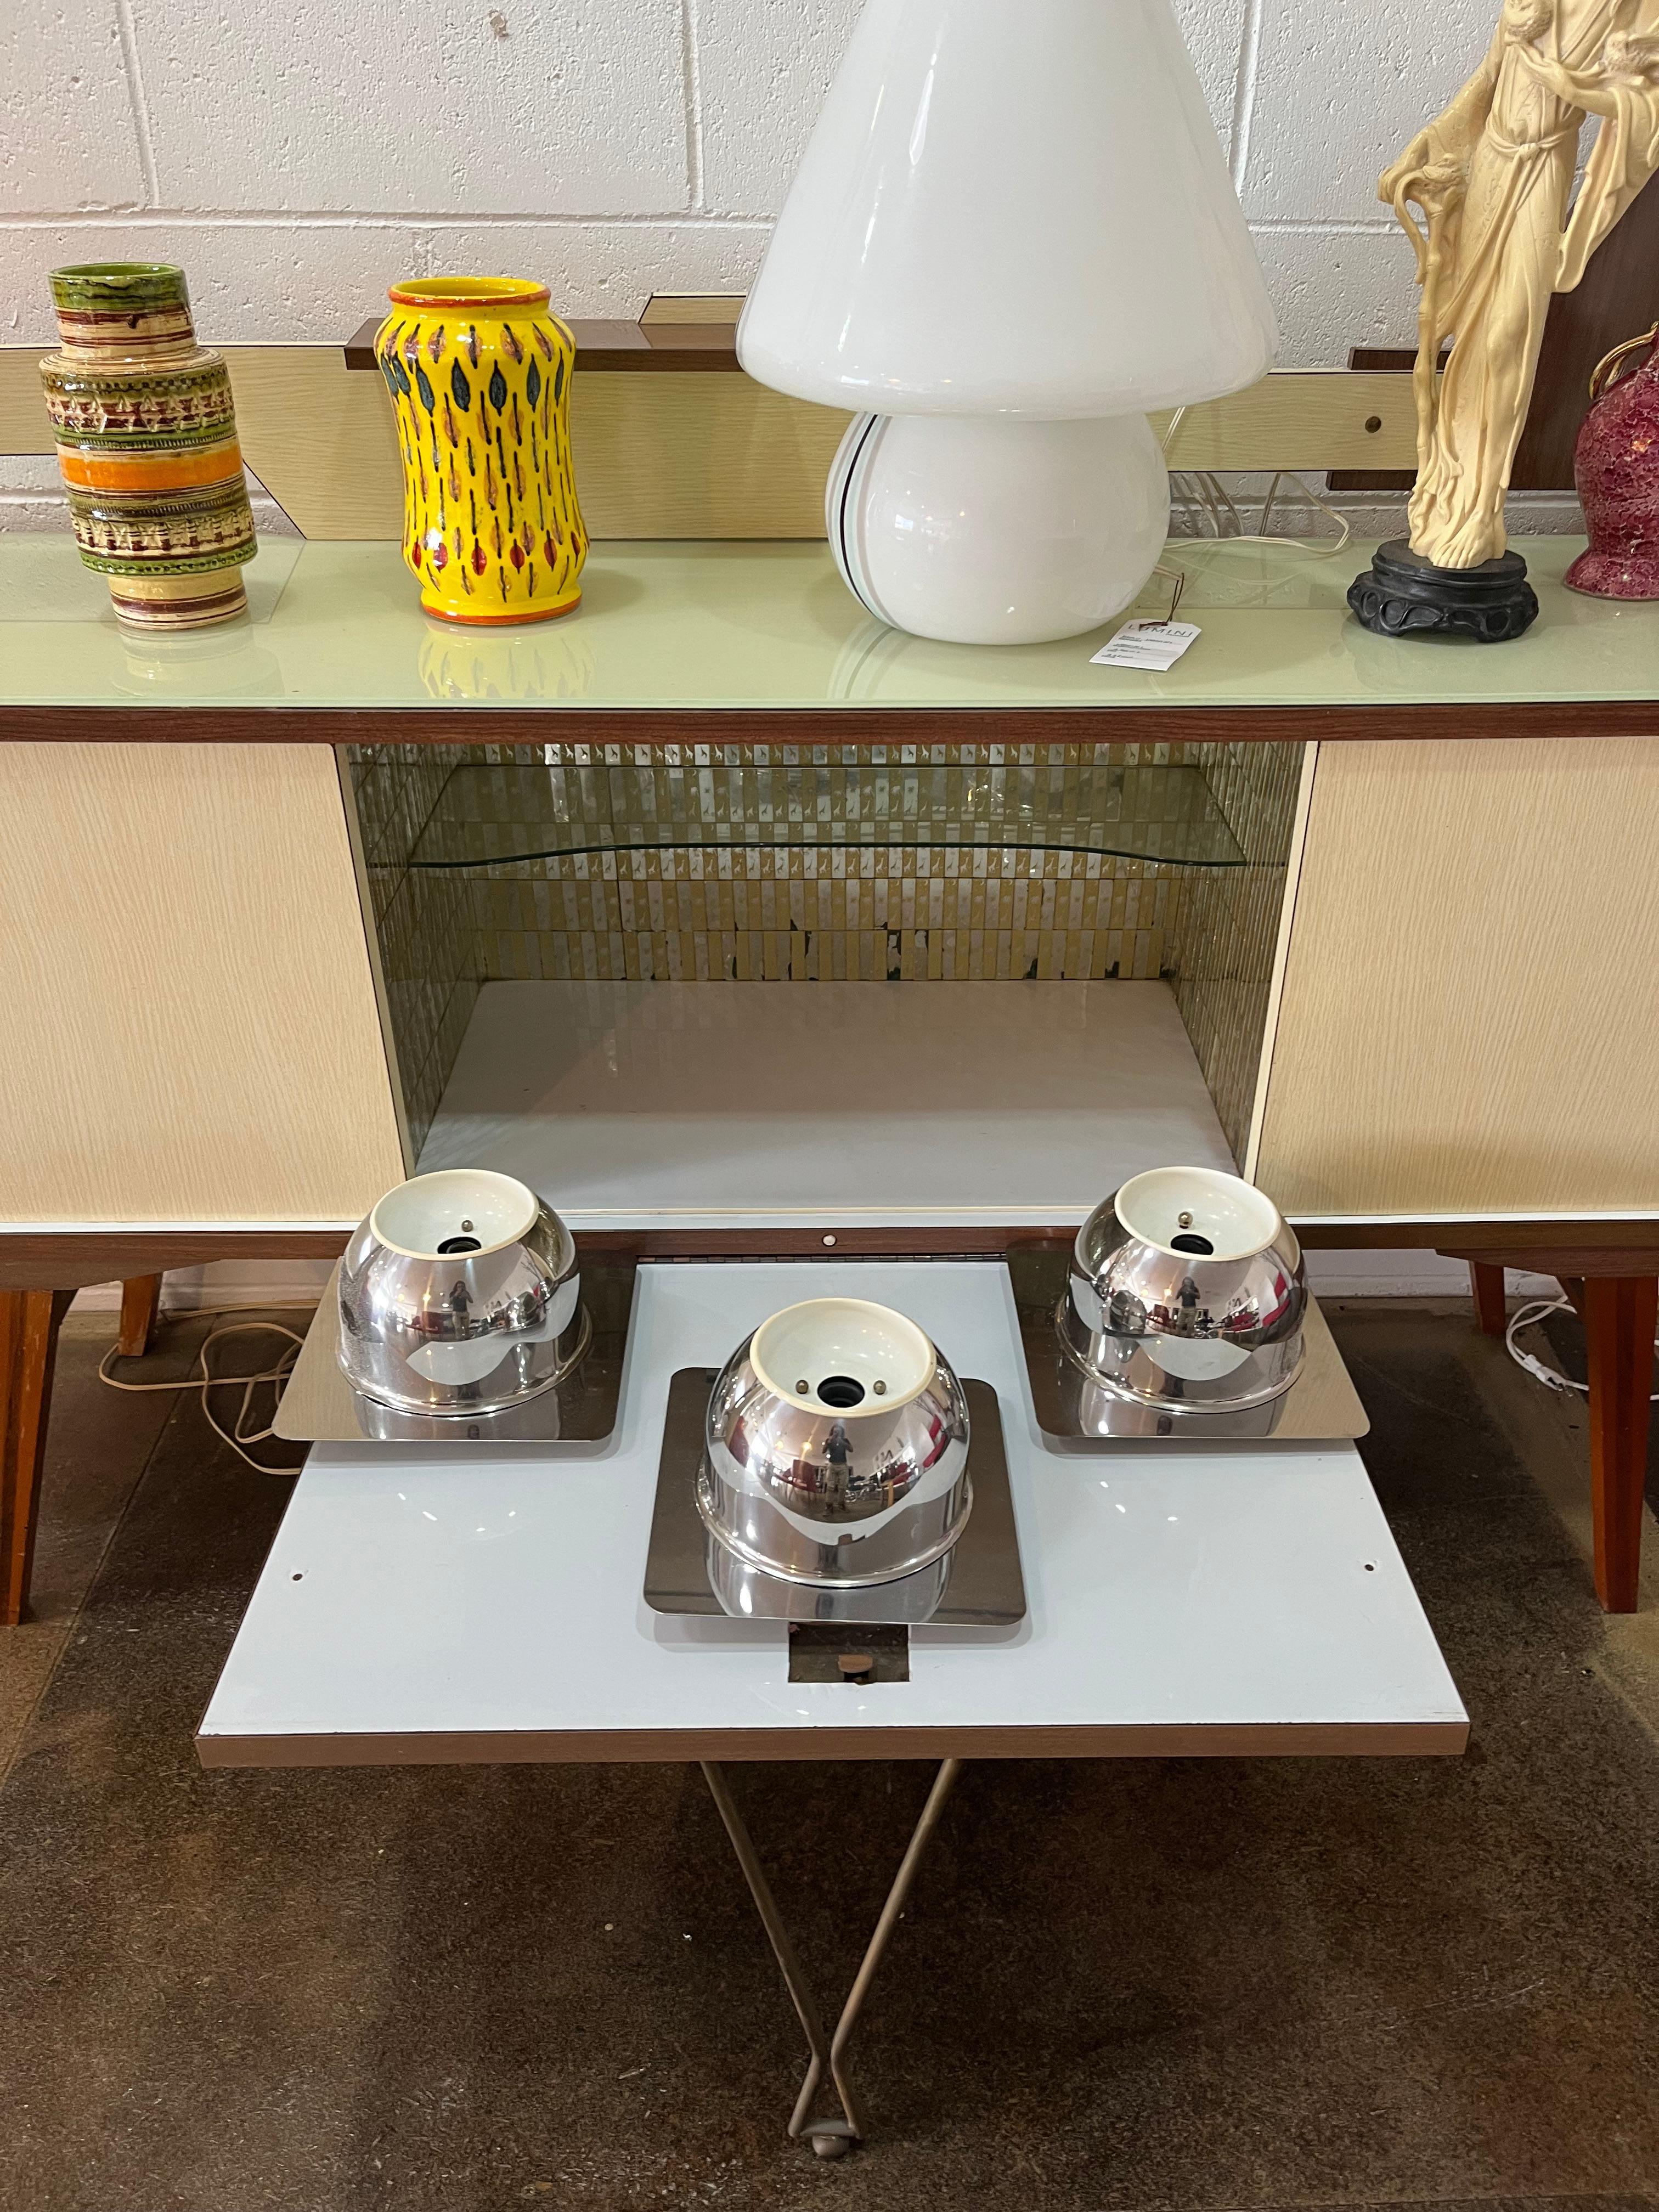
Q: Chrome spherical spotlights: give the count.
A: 3